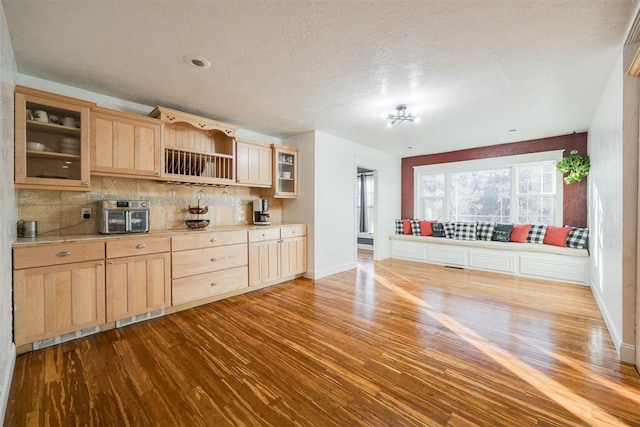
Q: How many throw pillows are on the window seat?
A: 13